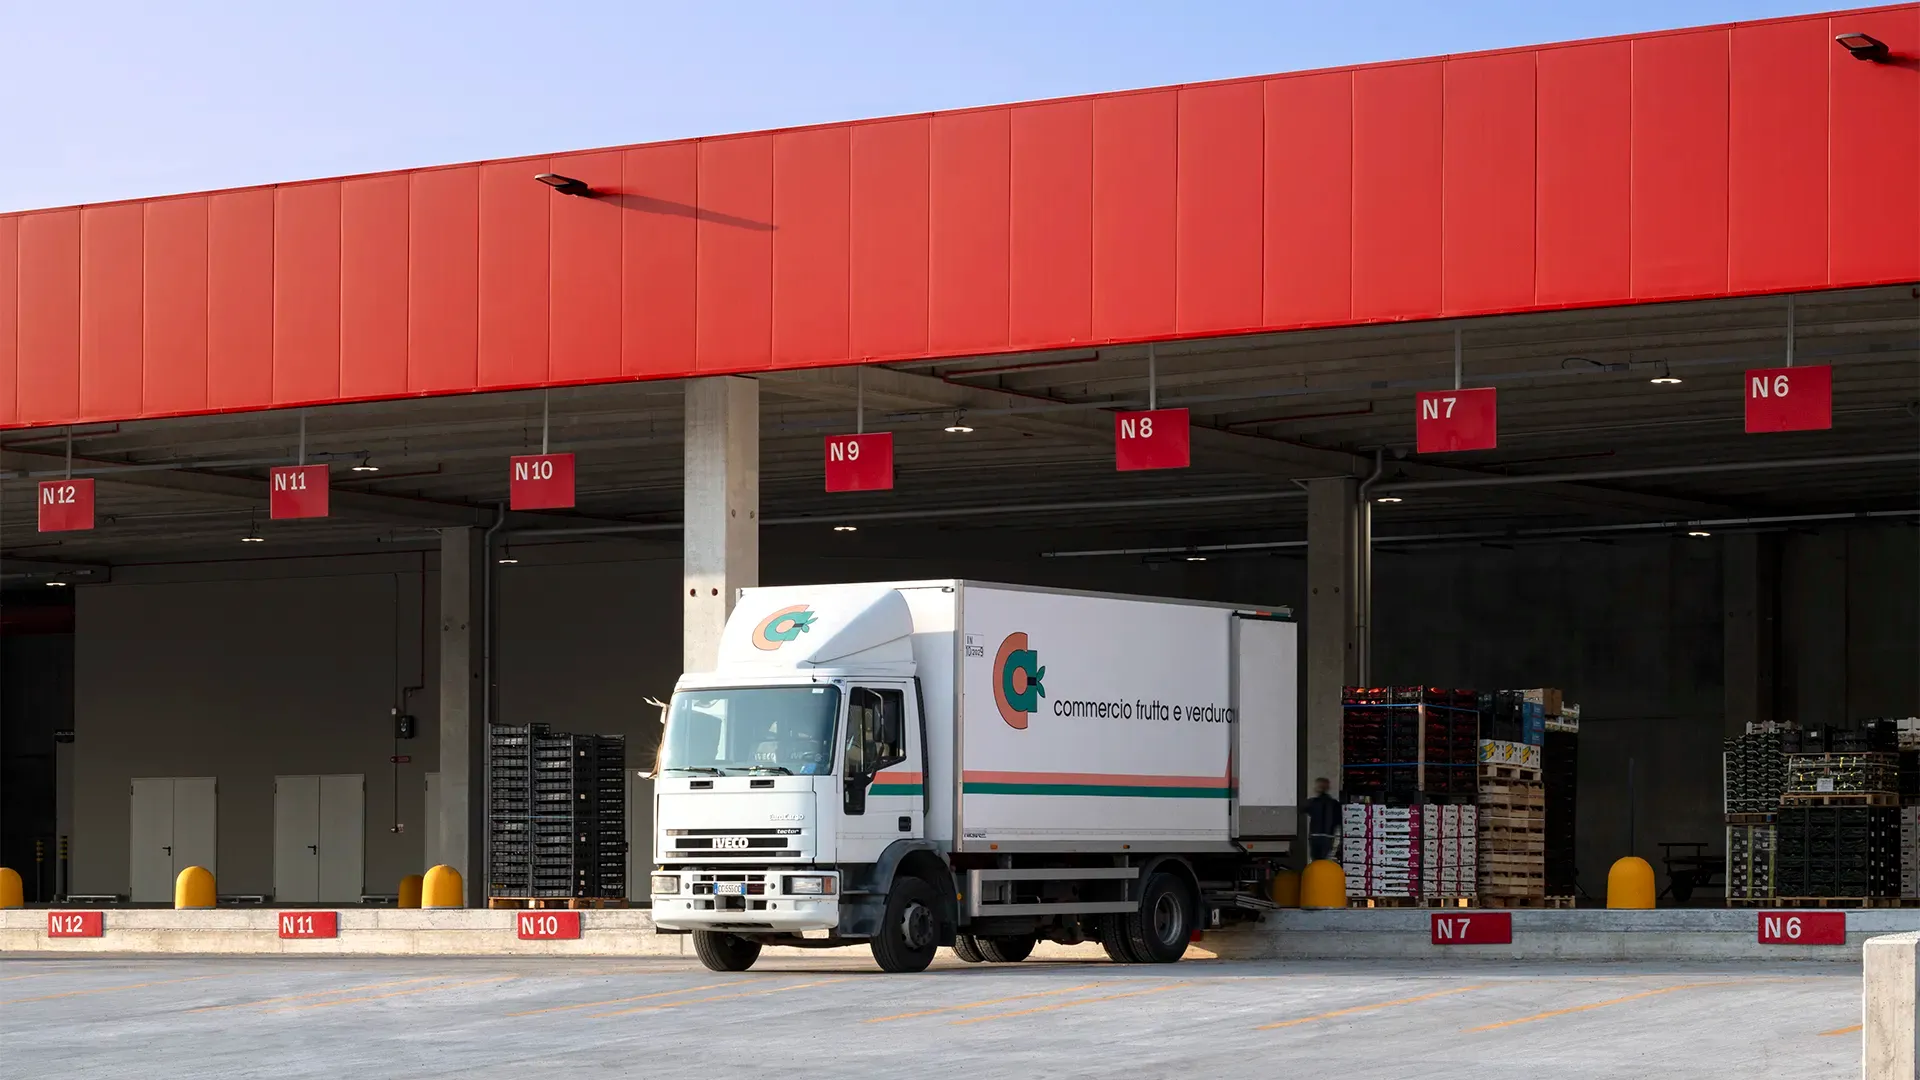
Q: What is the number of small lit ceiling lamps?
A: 10